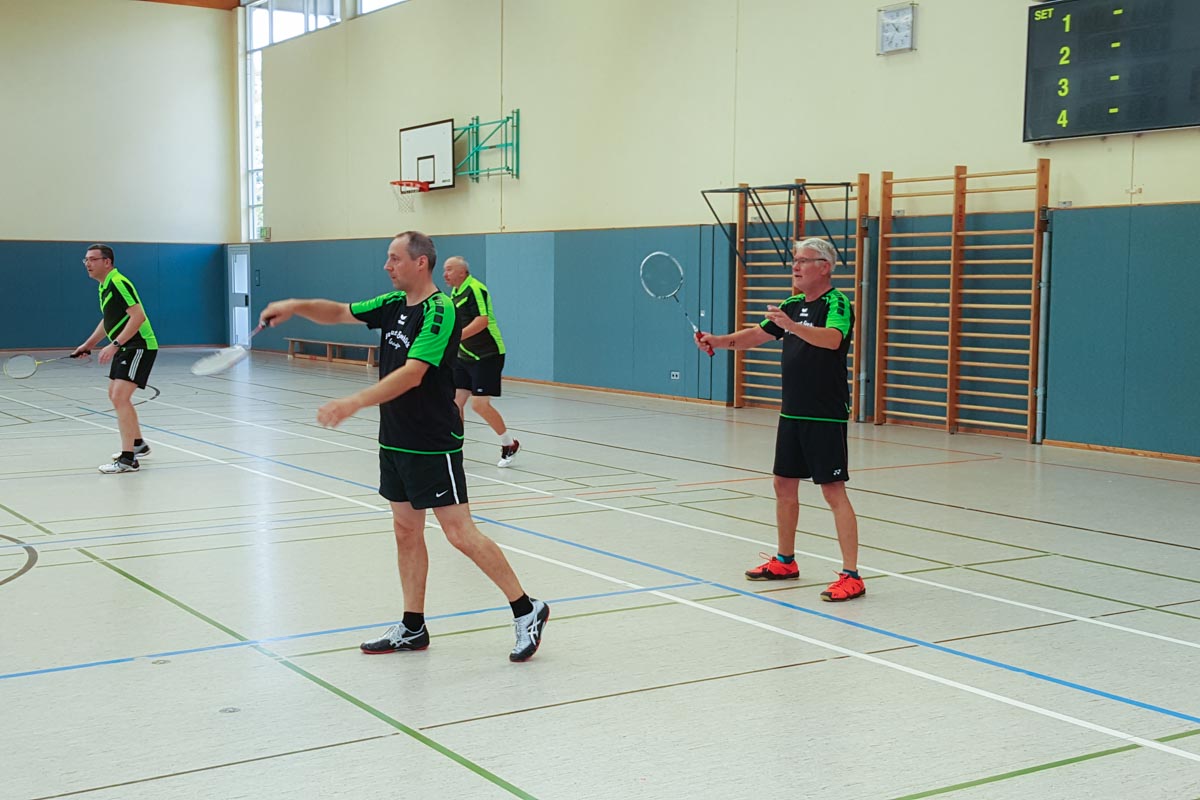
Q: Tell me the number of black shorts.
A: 4